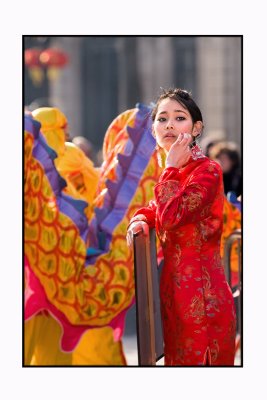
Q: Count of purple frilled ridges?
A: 2